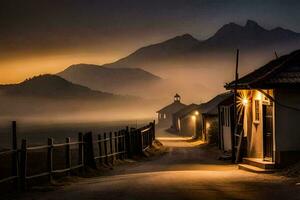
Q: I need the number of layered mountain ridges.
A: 3